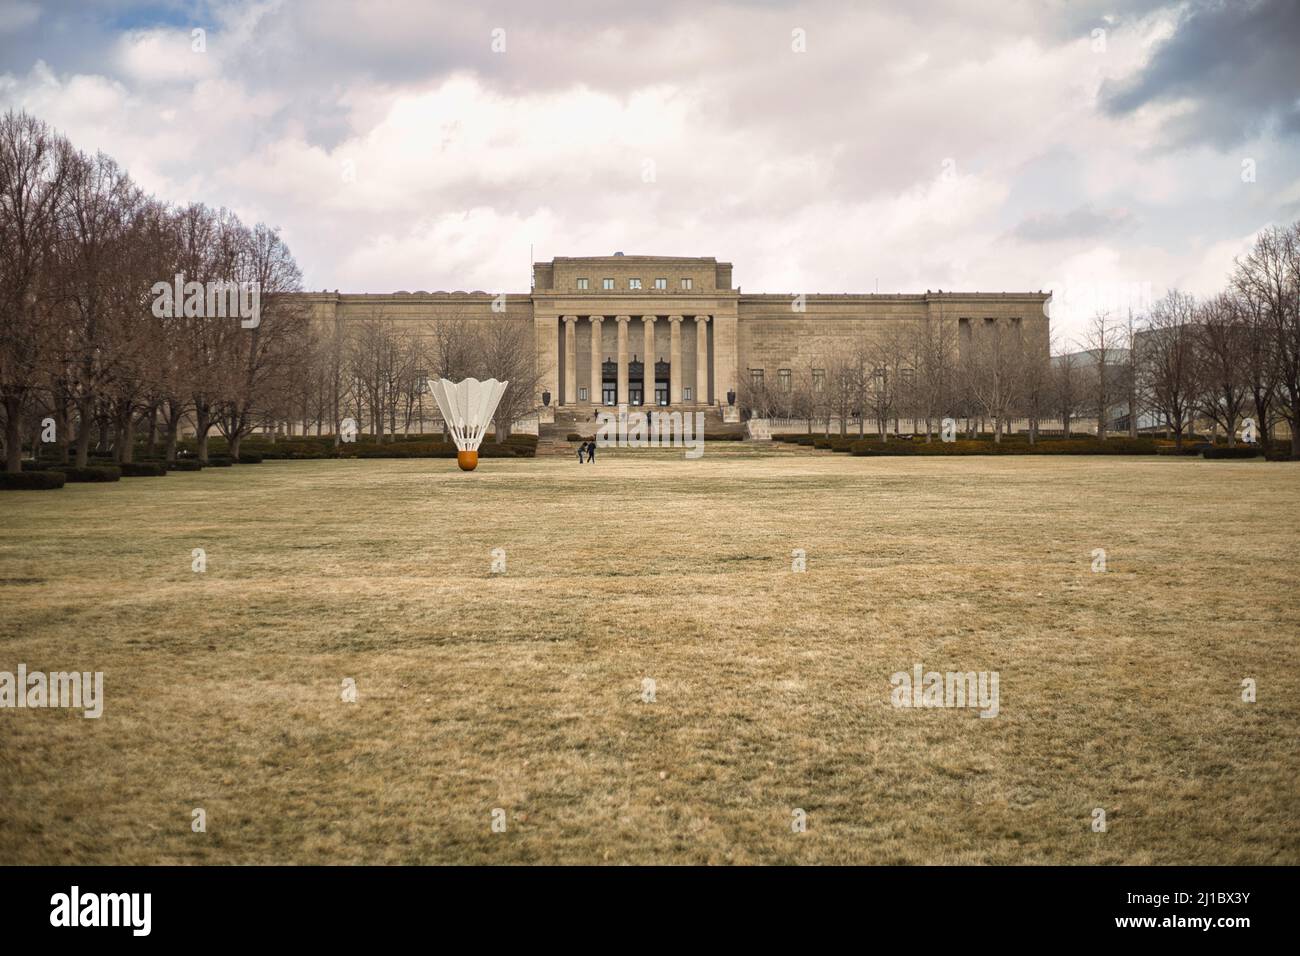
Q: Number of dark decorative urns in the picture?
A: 2